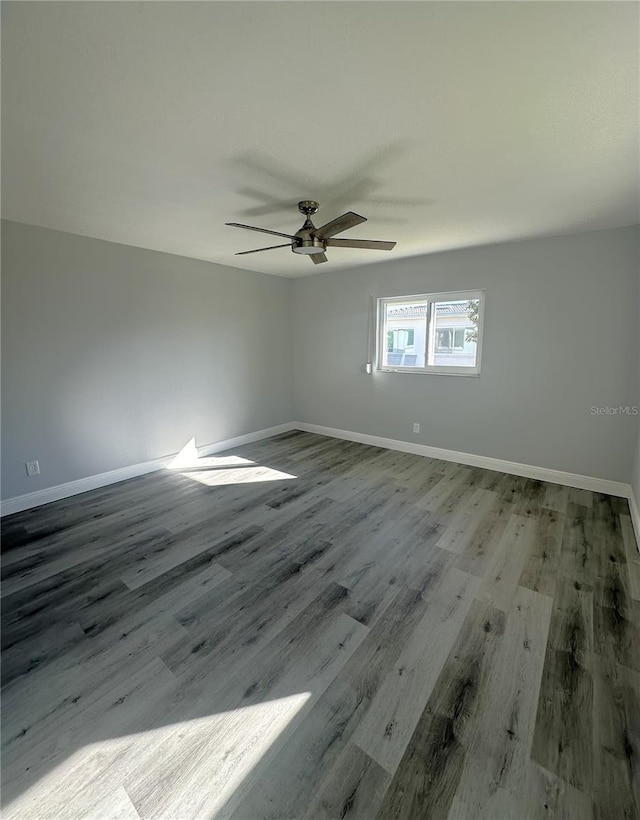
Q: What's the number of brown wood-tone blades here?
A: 5